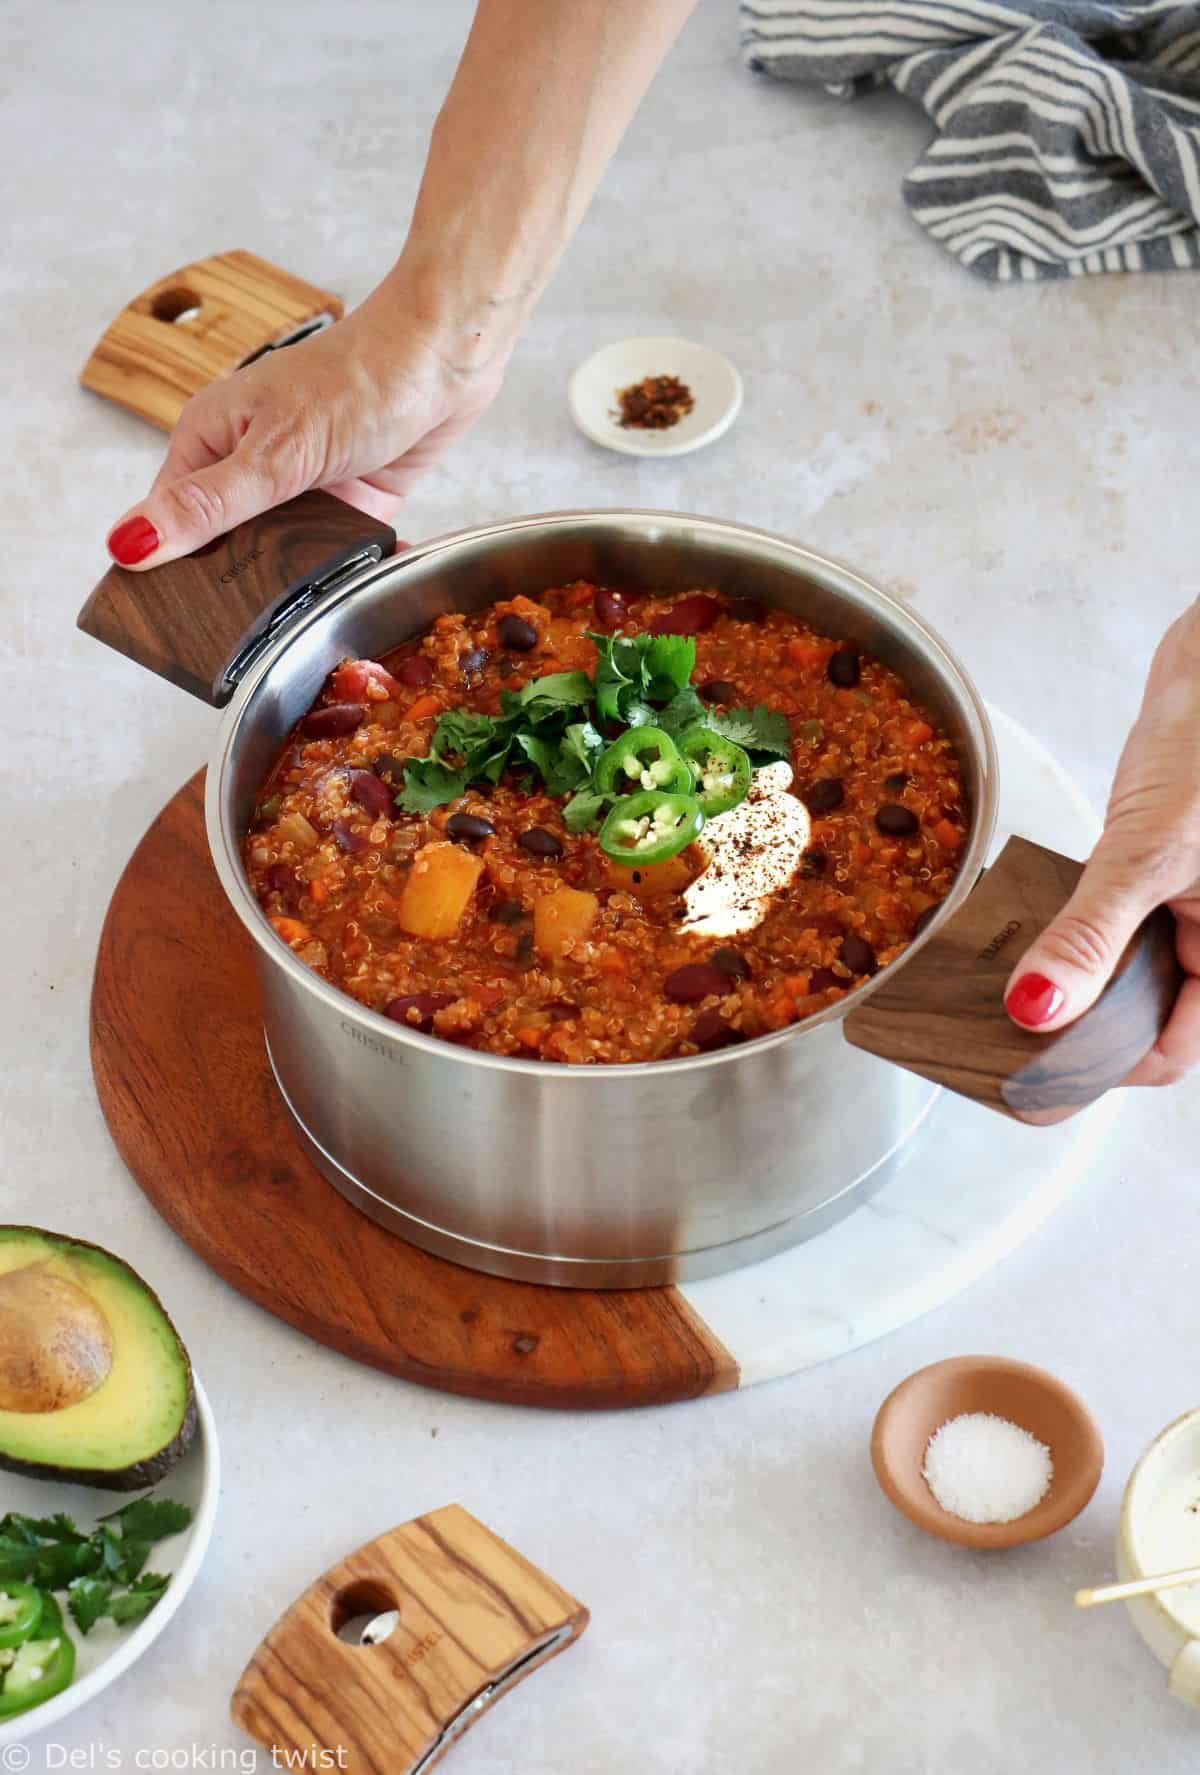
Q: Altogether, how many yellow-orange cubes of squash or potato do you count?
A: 3